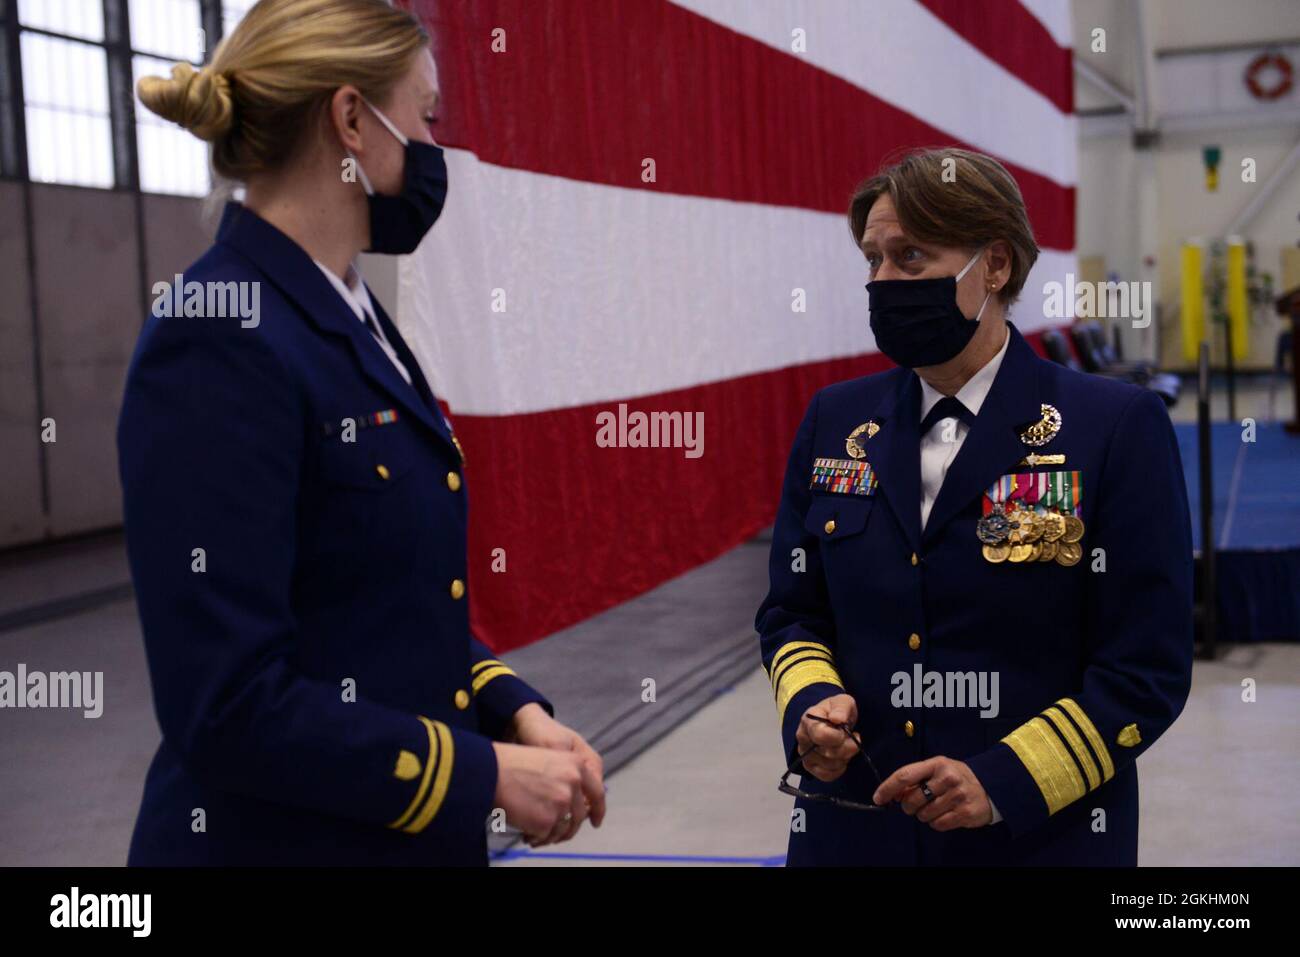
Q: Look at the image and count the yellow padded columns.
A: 2